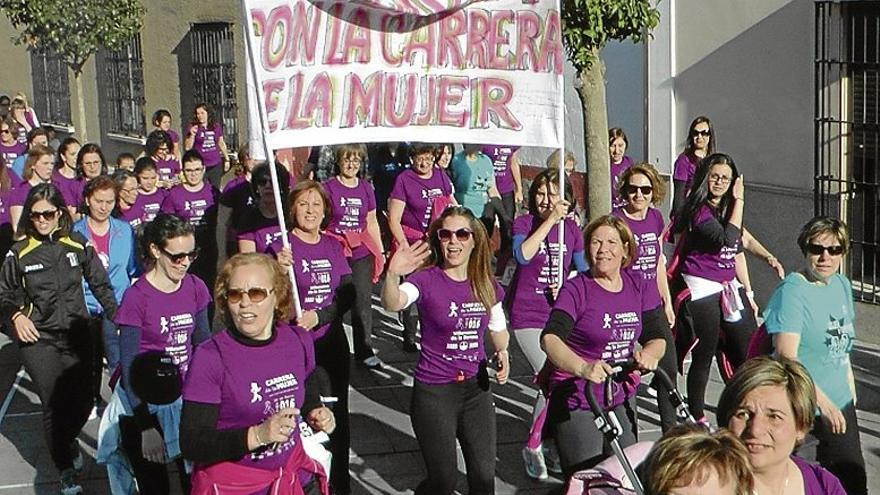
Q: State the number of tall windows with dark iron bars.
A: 4